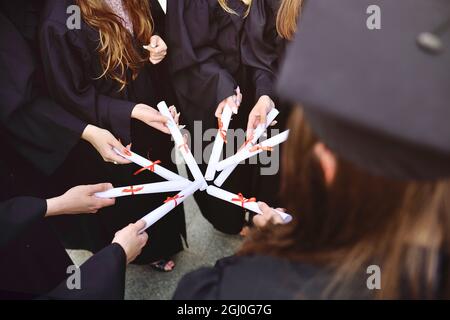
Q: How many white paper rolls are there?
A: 8